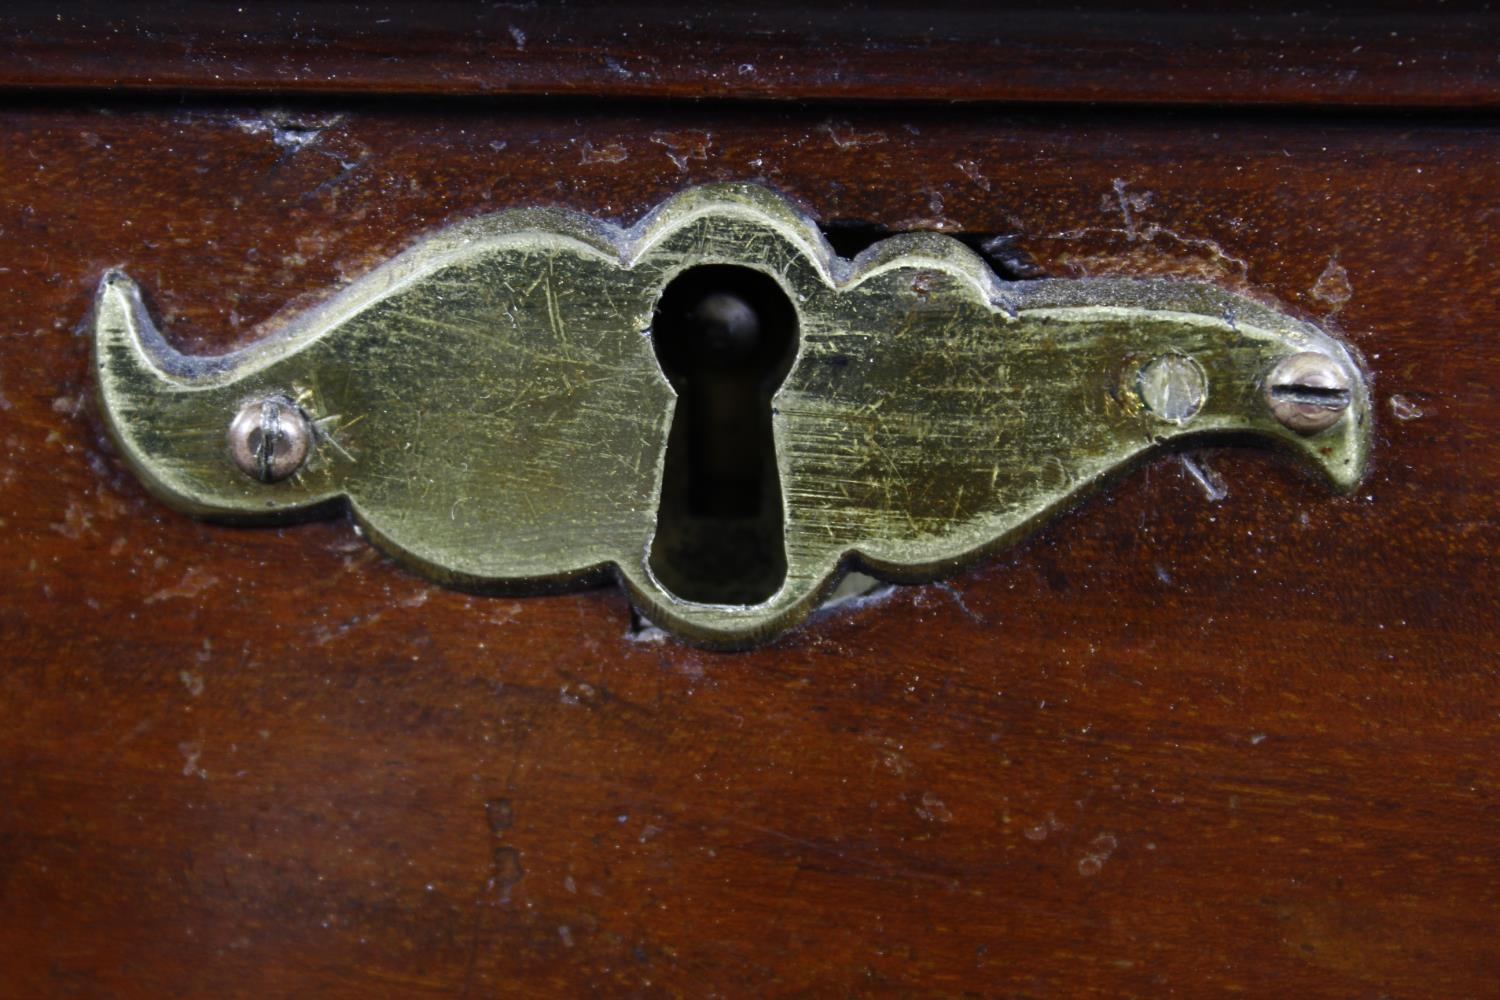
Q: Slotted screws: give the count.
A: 2